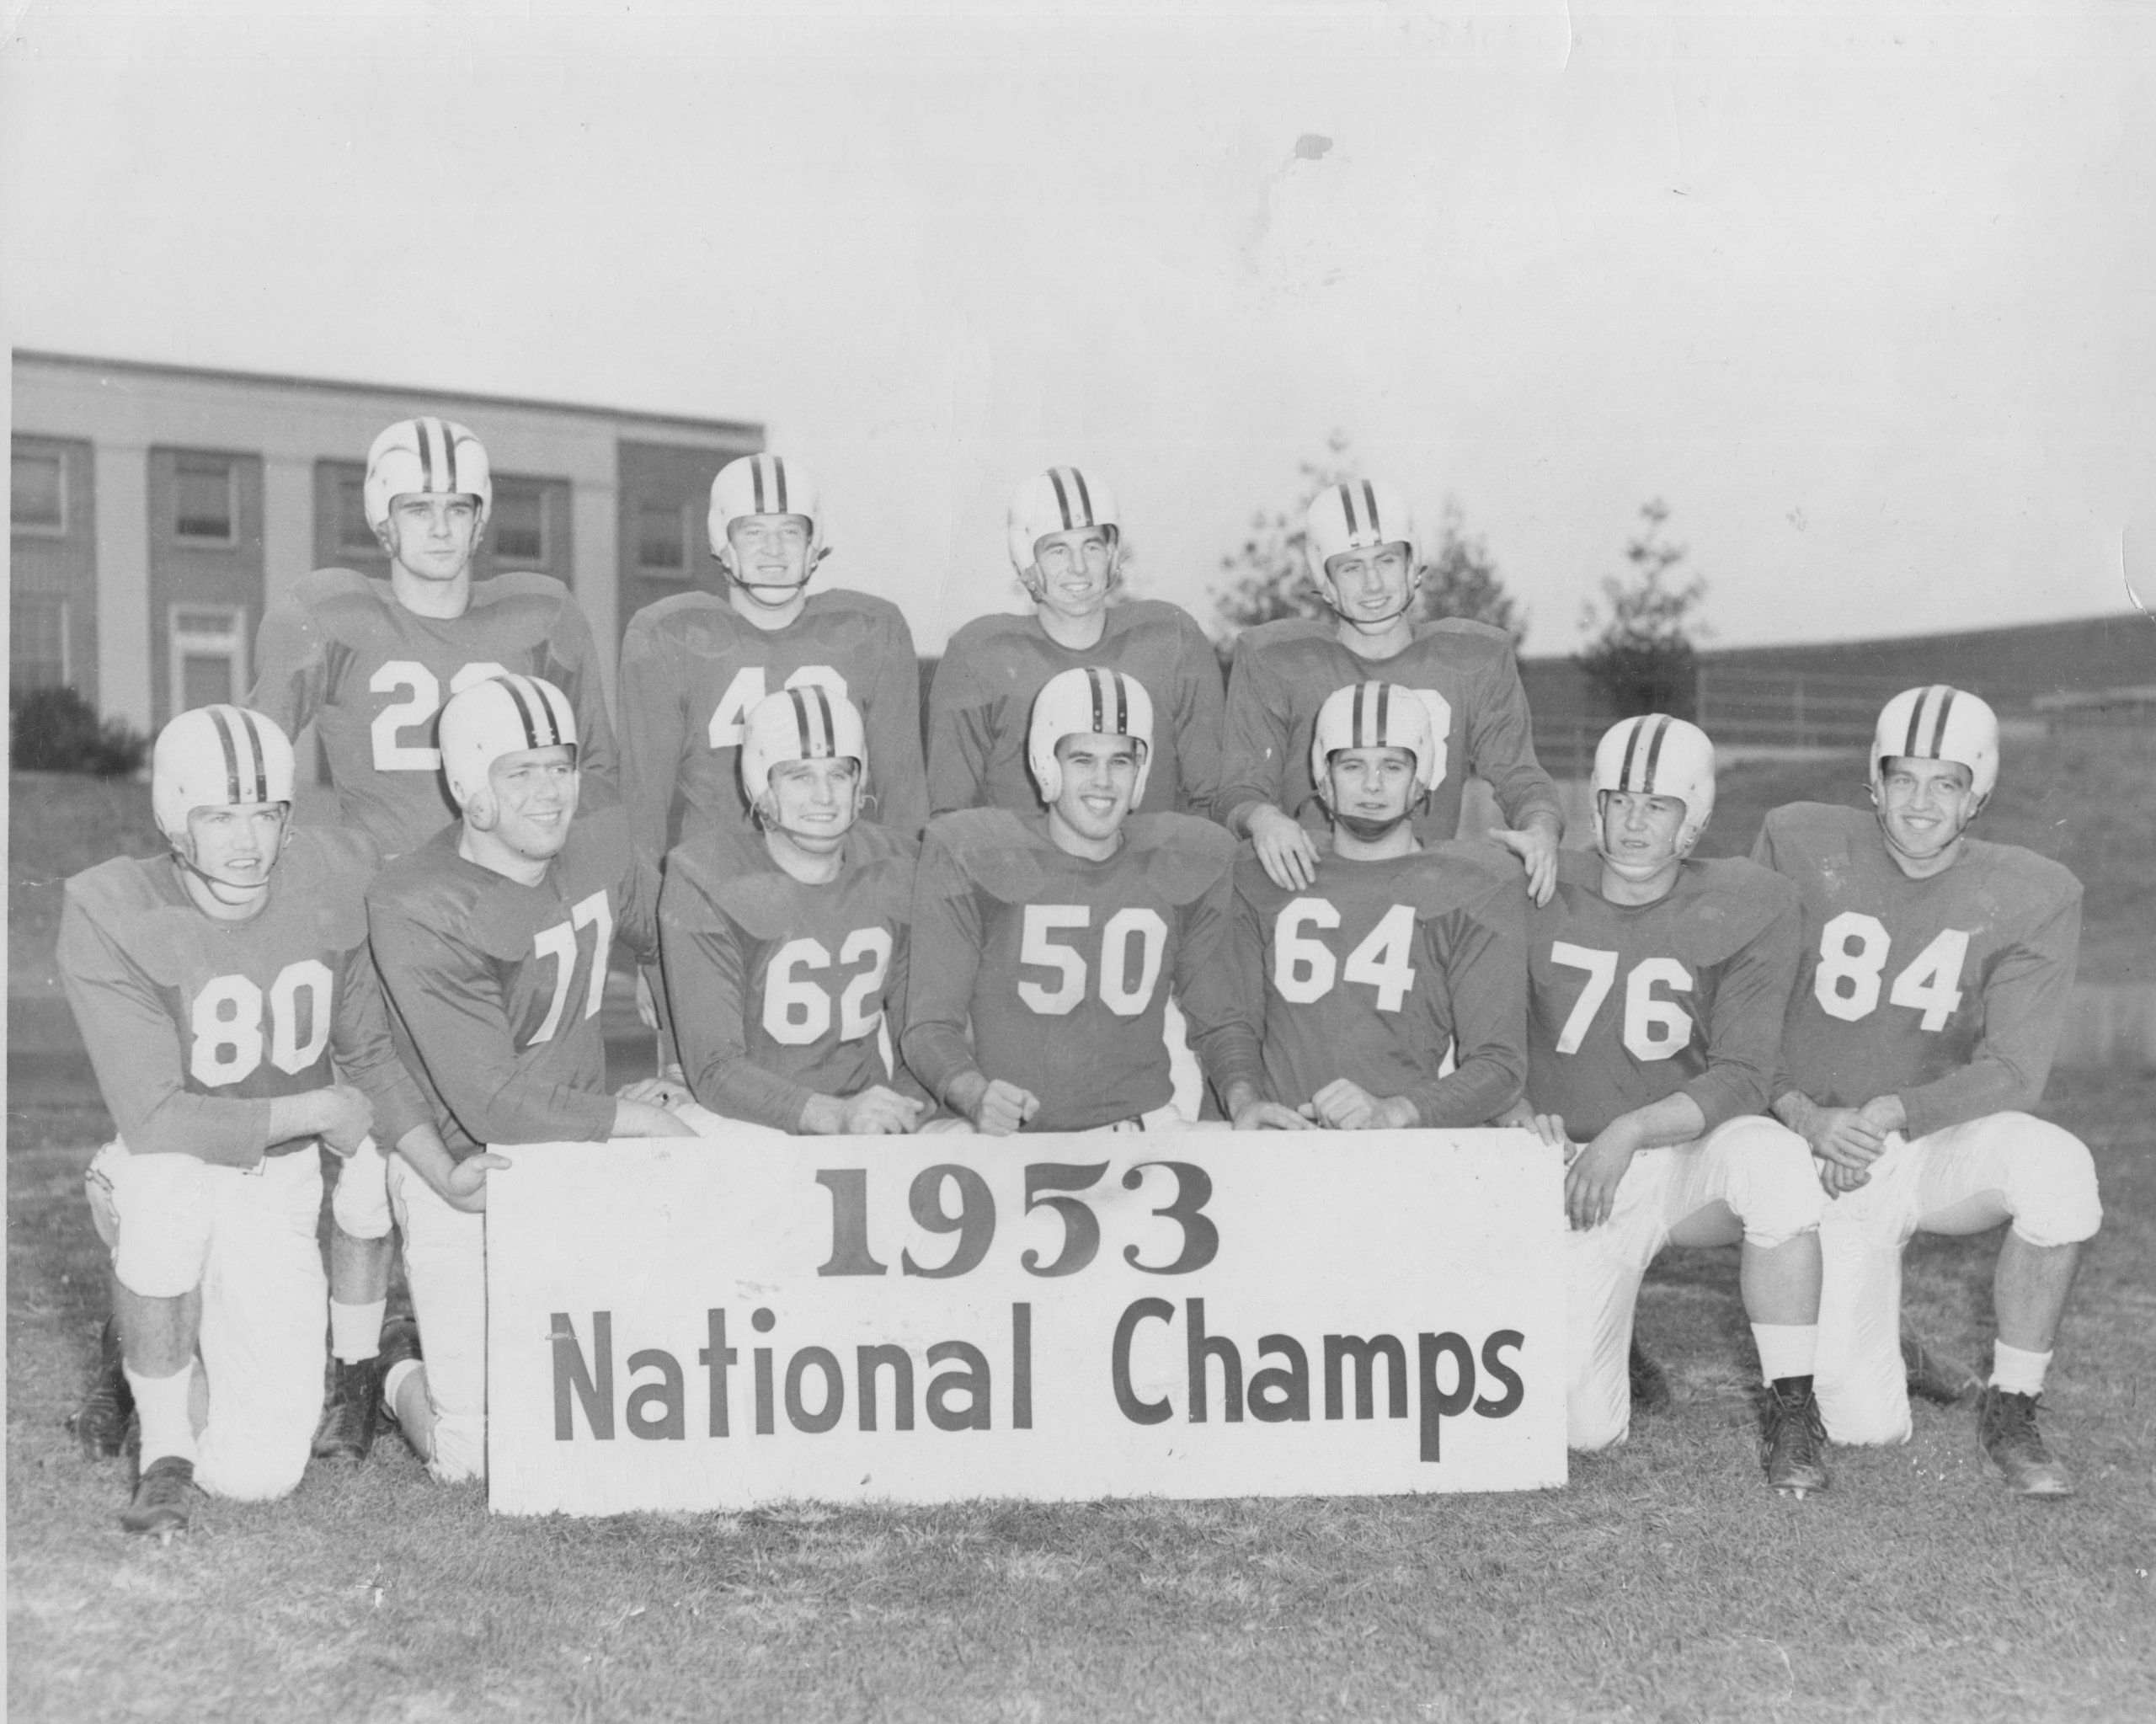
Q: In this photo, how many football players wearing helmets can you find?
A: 11